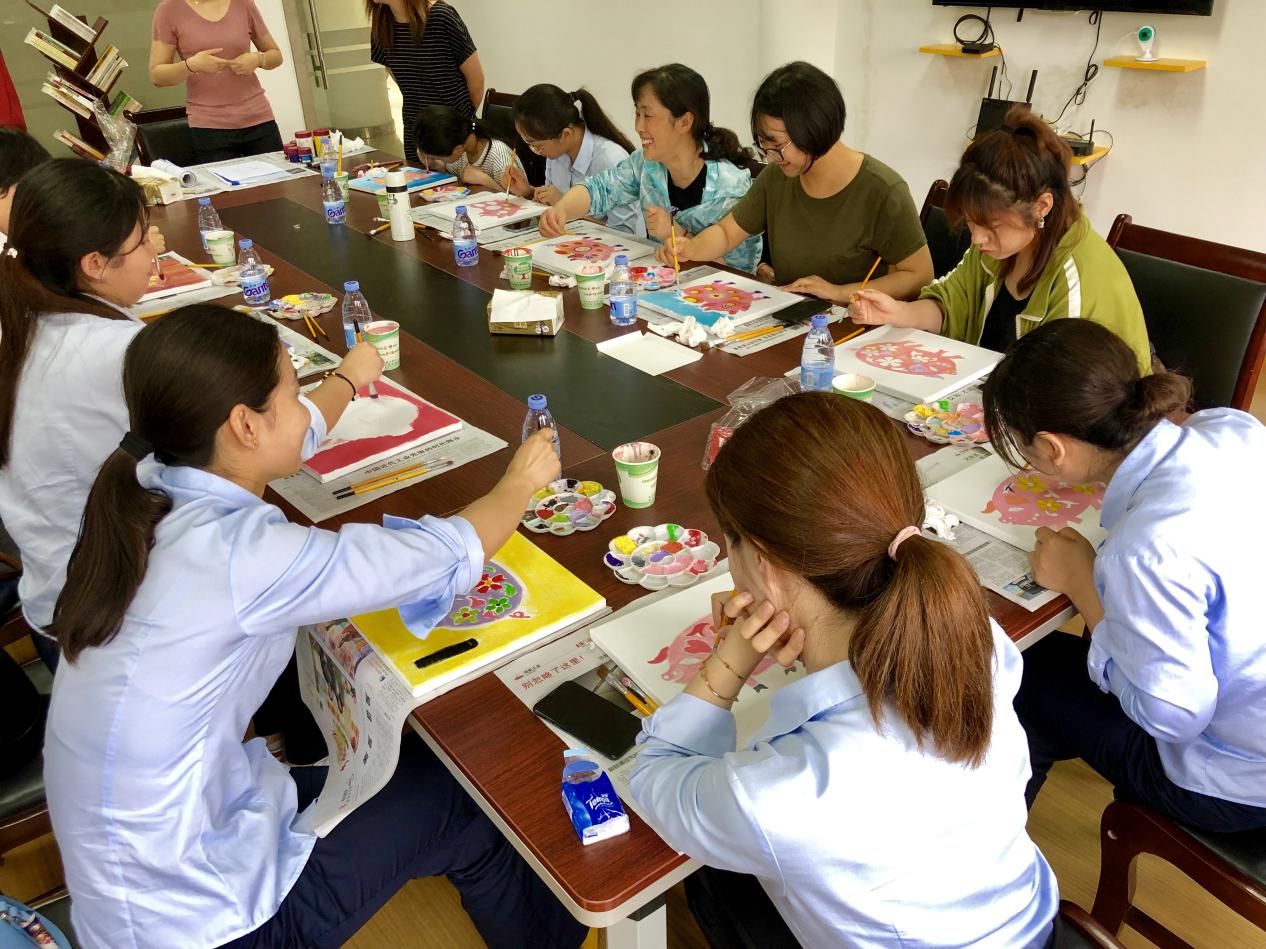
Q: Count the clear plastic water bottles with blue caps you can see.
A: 9